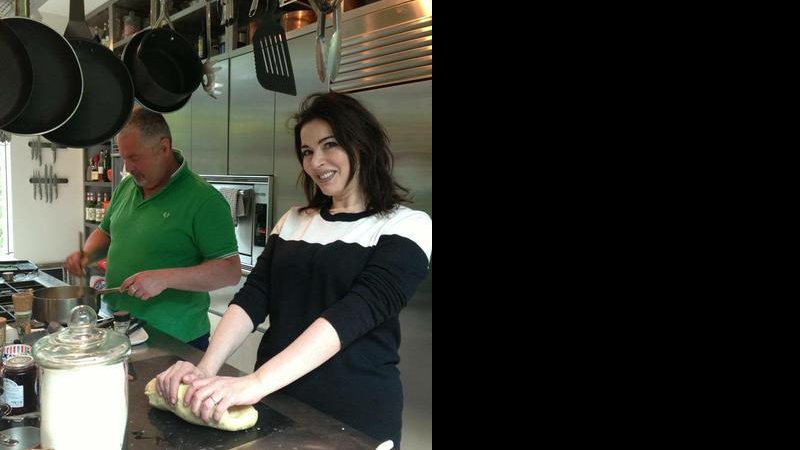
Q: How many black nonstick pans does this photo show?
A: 5